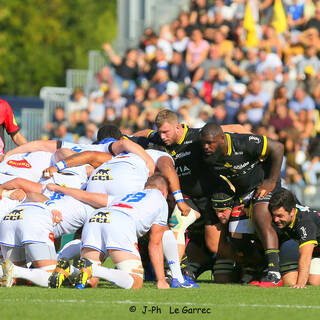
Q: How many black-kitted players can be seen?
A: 4